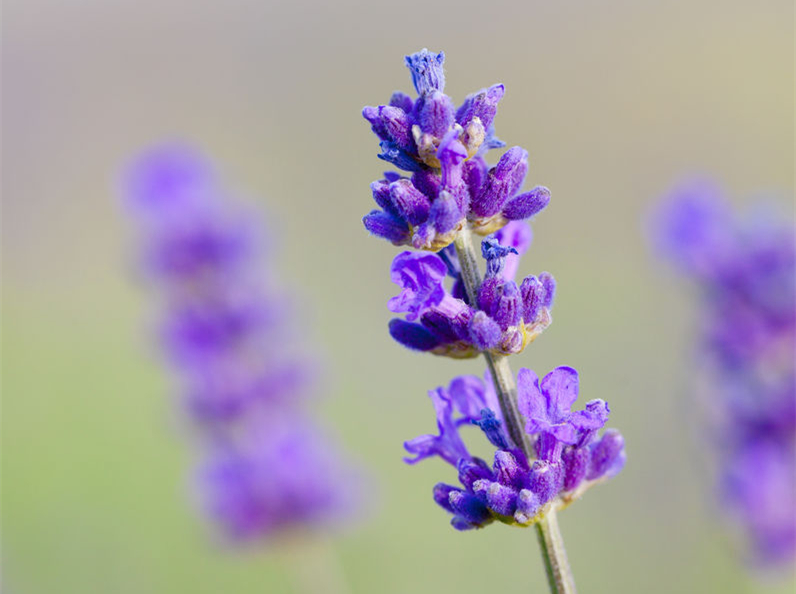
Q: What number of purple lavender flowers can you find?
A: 3